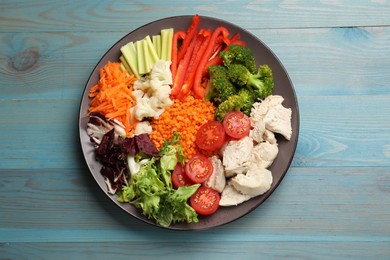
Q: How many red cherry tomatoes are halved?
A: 5